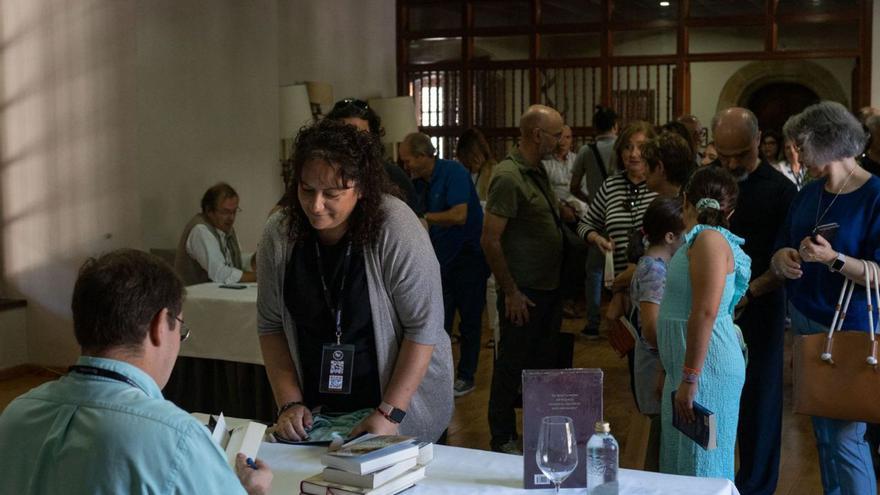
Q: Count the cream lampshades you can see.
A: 3